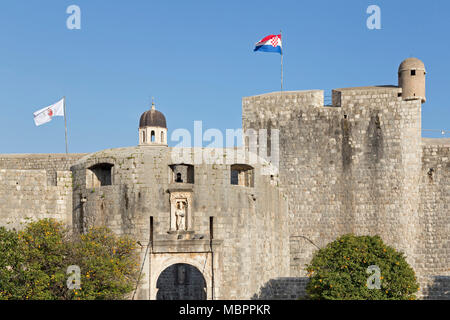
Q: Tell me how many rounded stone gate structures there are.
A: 1